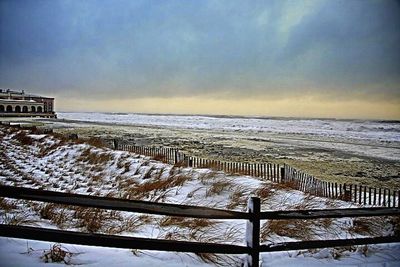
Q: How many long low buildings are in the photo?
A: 1